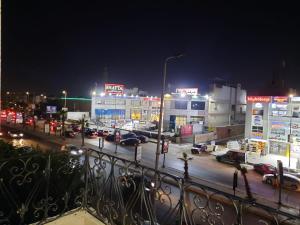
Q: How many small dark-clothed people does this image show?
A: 0